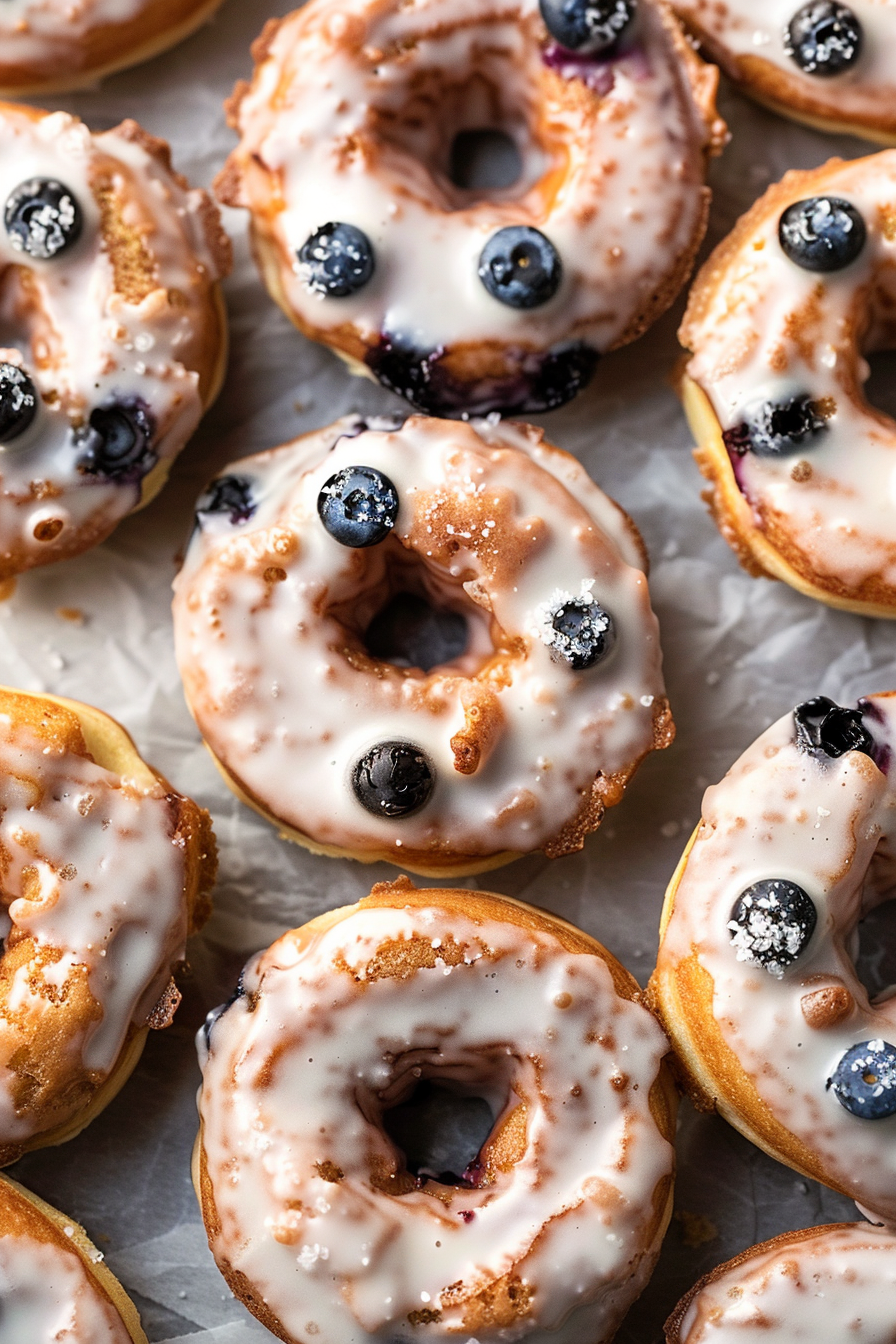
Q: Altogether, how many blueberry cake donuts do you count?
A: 11